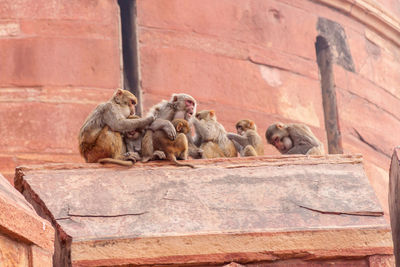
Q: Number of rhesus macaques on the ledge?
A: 7